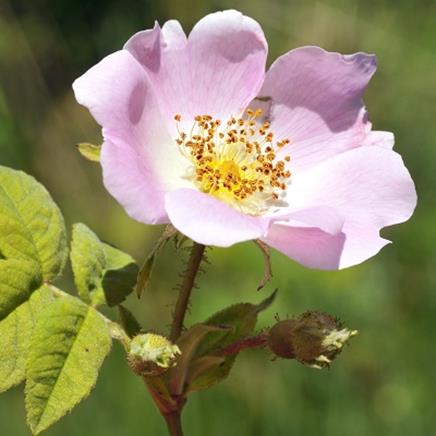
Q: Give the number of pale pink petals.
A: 5